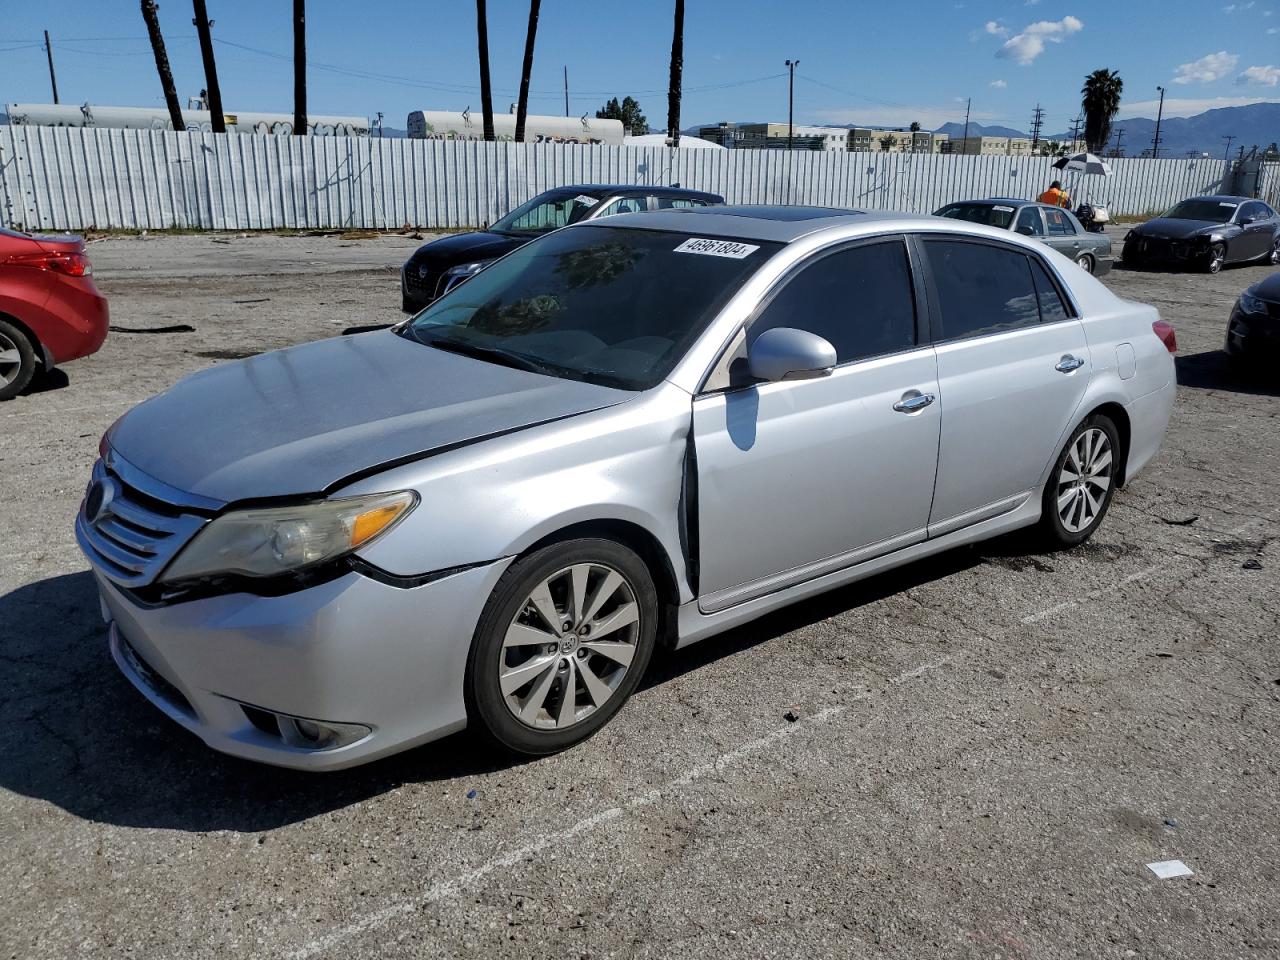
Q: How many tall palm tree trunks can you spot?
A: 6